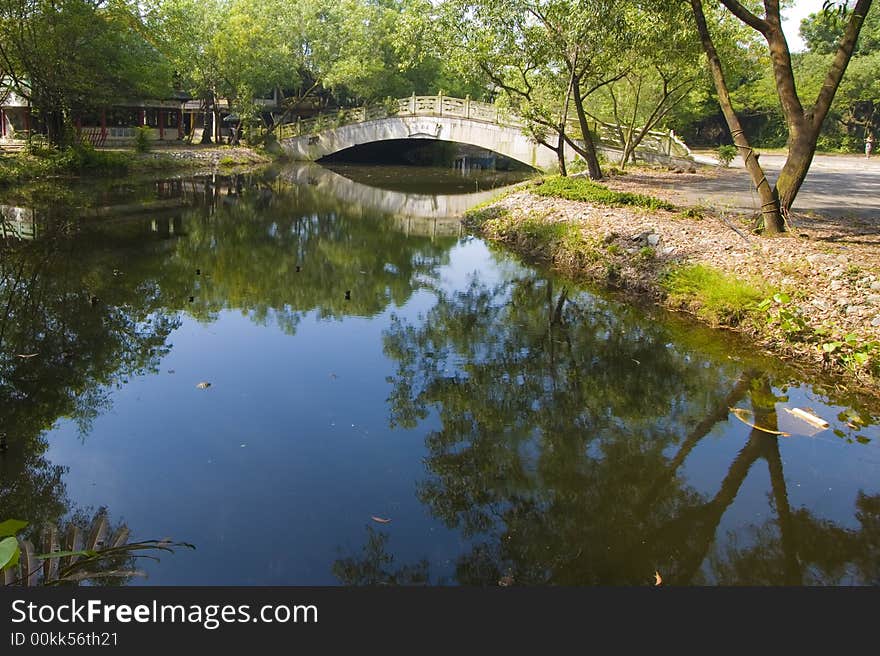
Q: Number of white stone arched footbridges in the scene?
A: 1